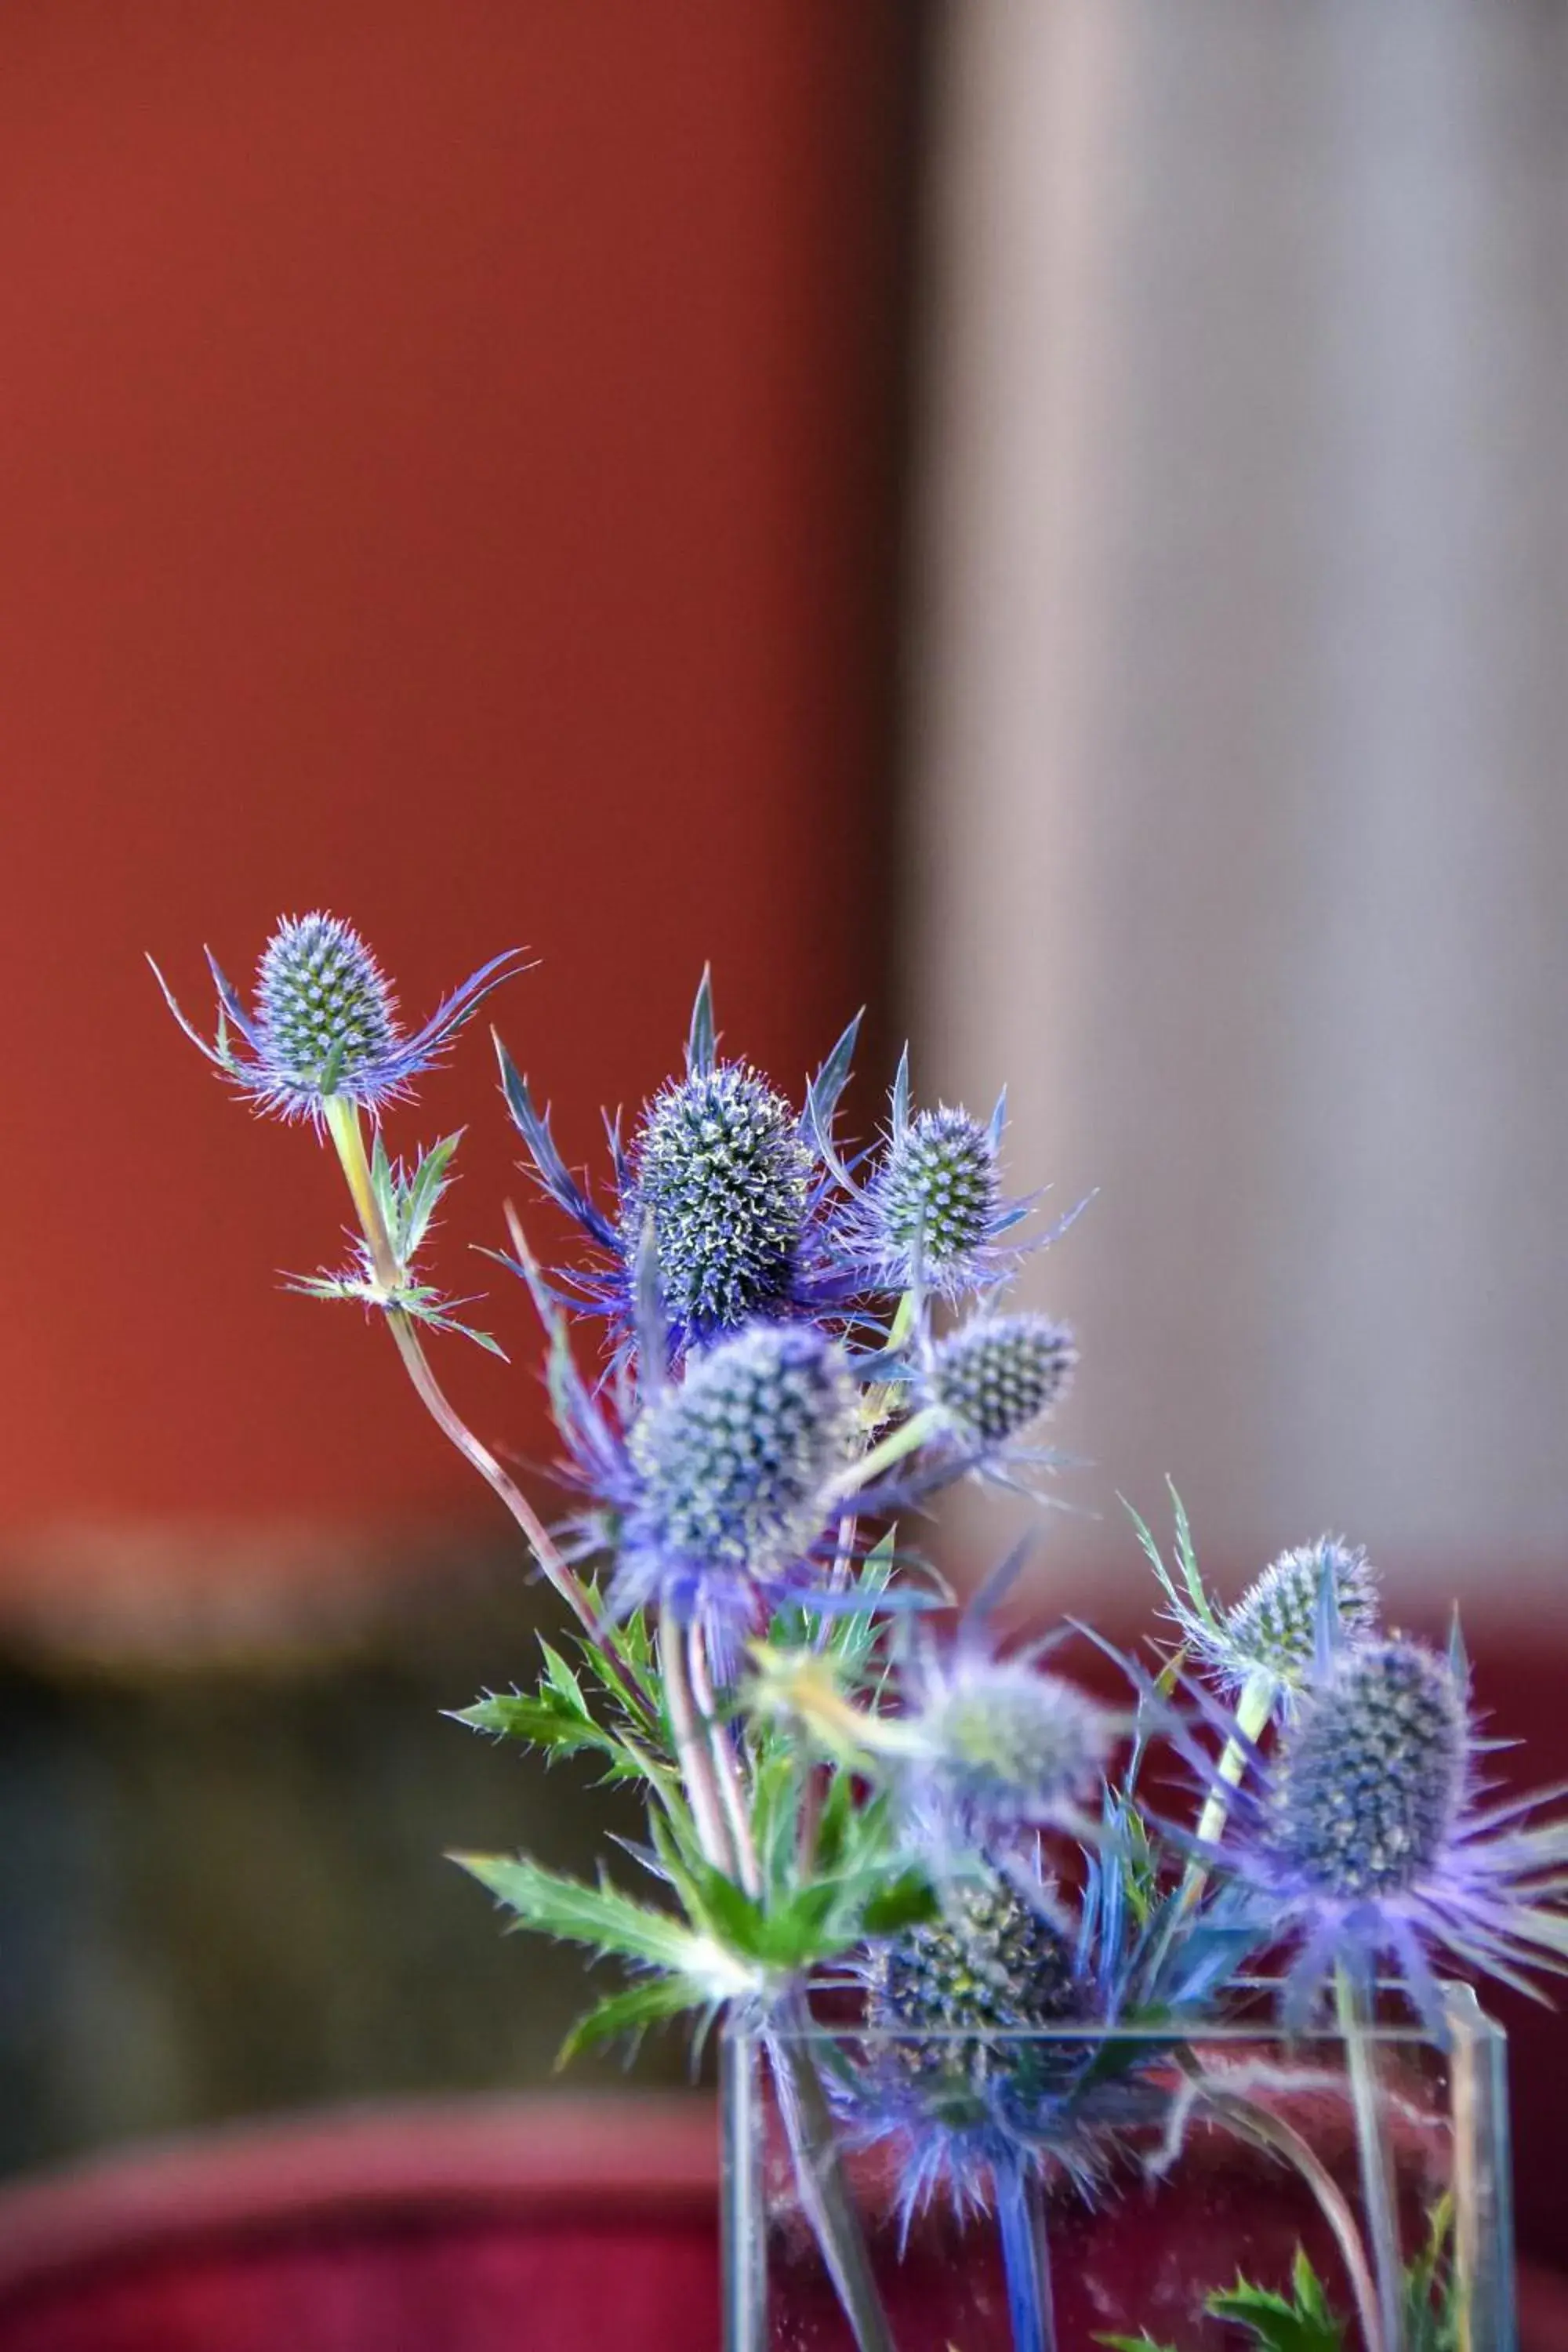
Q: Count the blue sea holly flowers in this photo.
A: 9